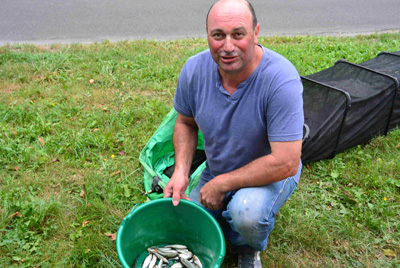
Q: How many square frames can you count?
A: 3